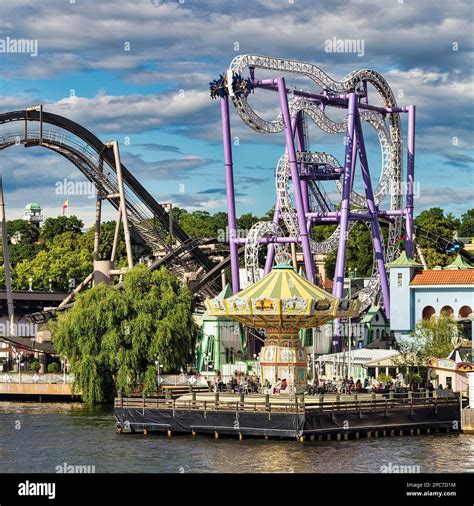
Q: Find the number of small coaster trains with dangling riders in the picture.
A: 1